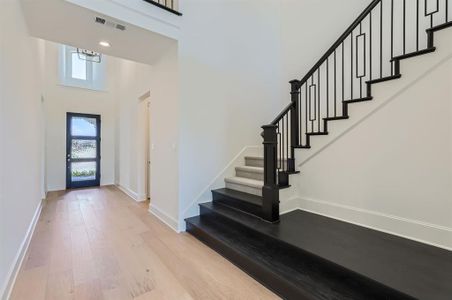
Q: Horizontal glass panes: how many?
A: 3